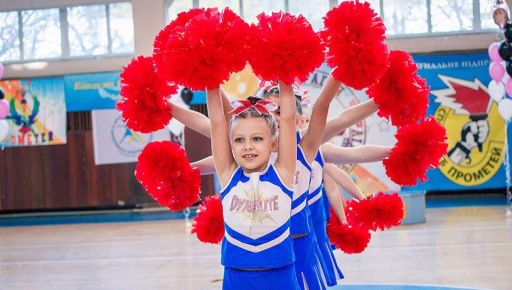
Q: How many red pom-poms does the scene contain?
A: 11